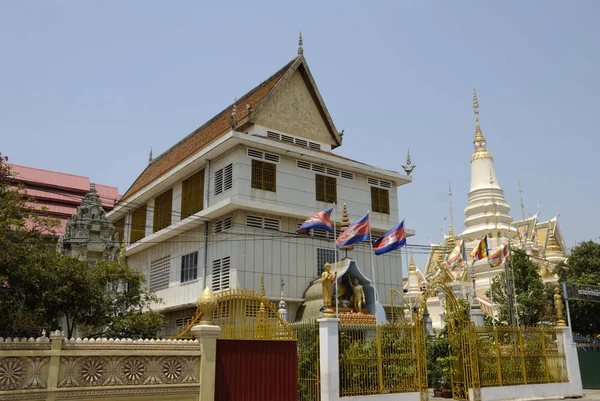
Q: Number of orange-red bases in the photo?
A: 1